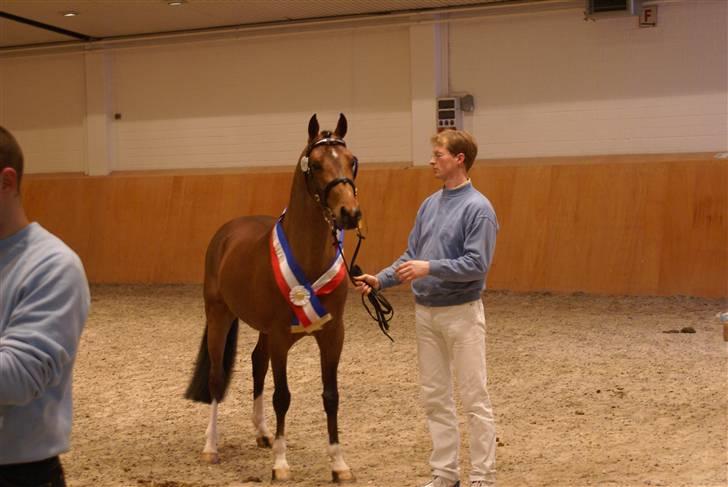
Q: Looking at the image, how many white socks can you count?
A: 4